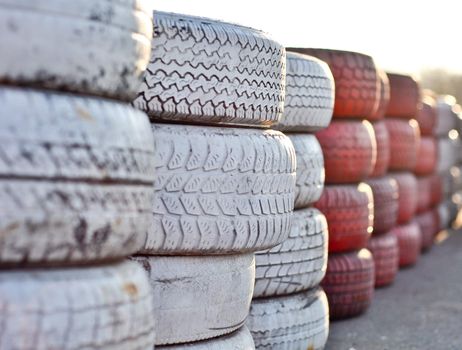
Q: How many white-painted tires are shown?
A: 11